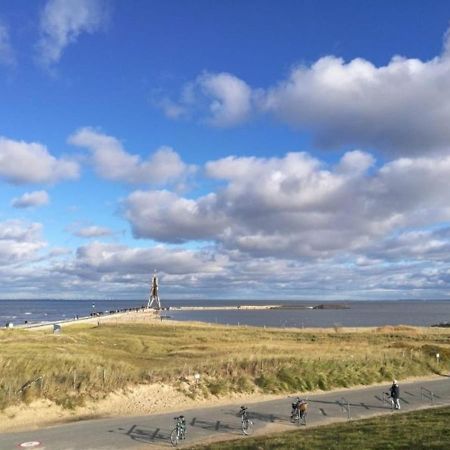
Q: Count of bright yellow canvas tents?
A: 0